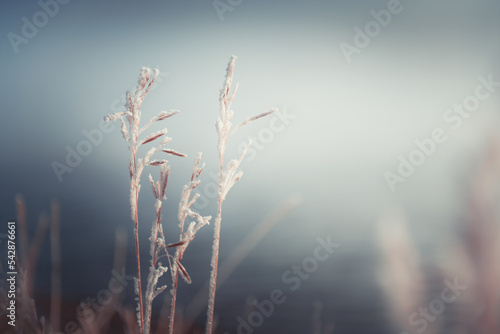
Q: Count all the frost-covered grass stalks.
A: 4